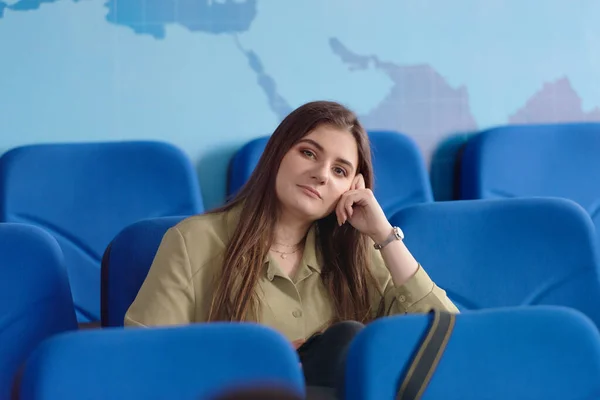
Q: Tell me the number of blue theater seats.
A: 8